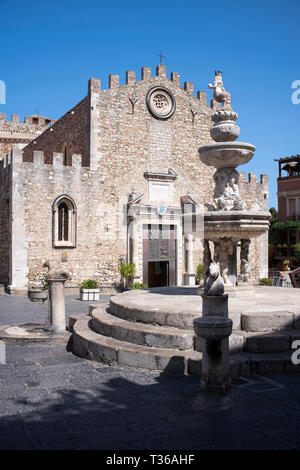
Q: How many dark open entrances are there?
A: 1